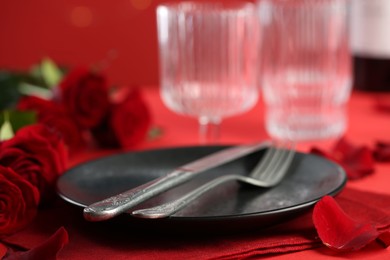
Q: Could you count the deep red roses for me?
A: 5